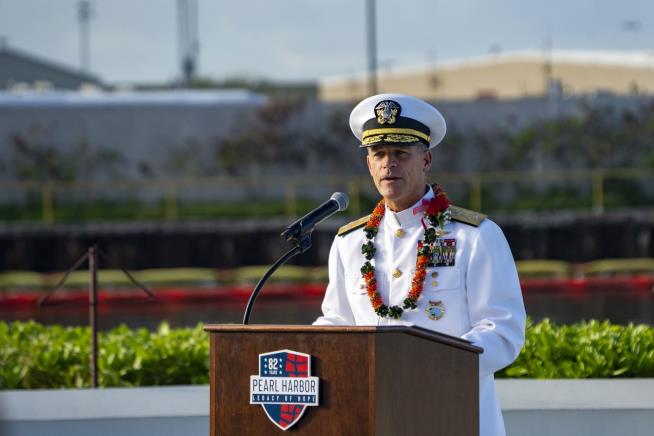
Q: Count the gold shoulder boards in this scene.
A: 2